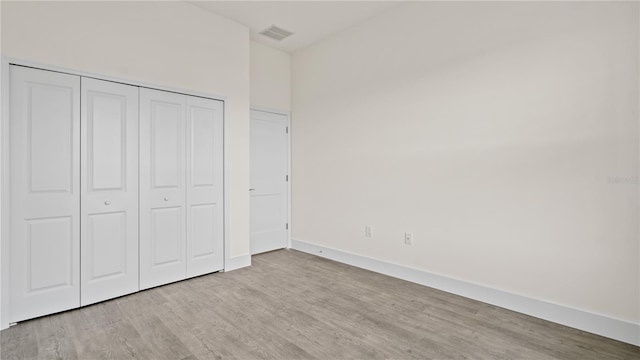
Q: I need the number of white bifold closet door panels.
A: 4